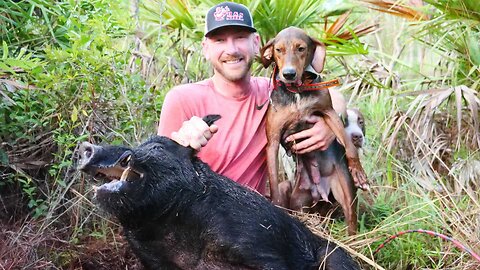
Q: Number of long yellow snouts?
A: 0